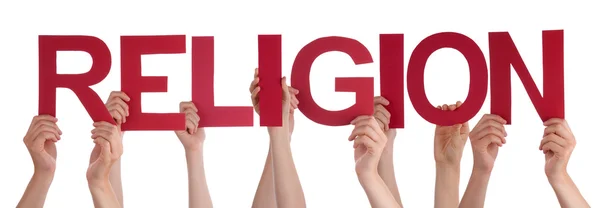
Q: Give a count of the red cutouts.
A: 8